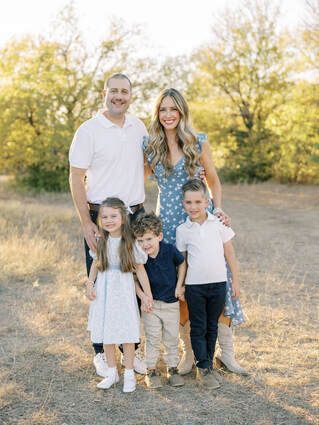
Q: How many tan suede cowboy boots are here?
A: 2